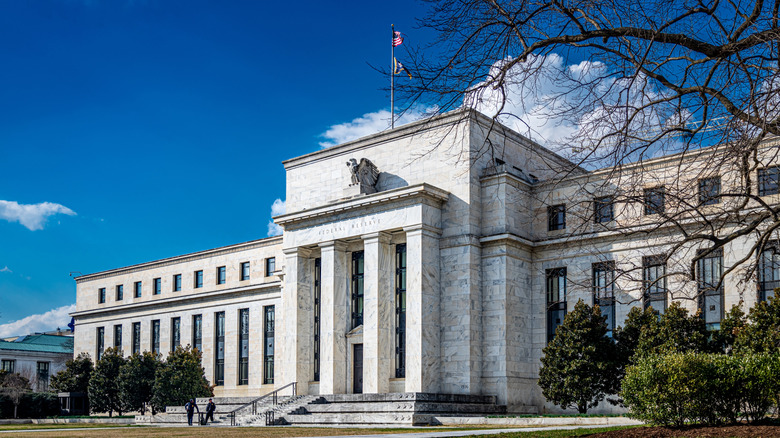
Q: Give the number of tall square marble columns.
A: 4